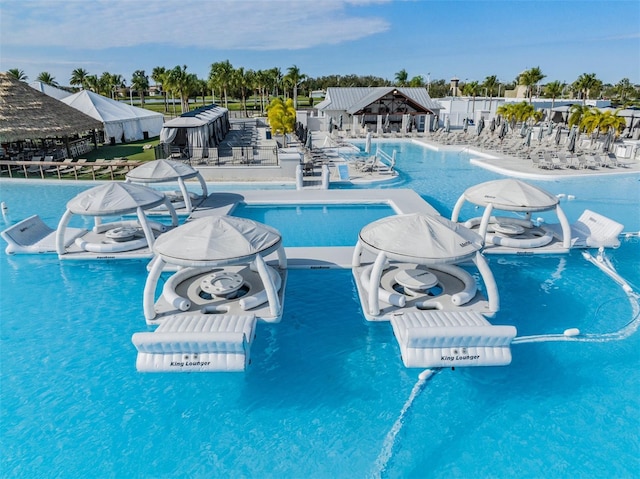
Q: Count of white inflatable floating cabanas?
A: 5